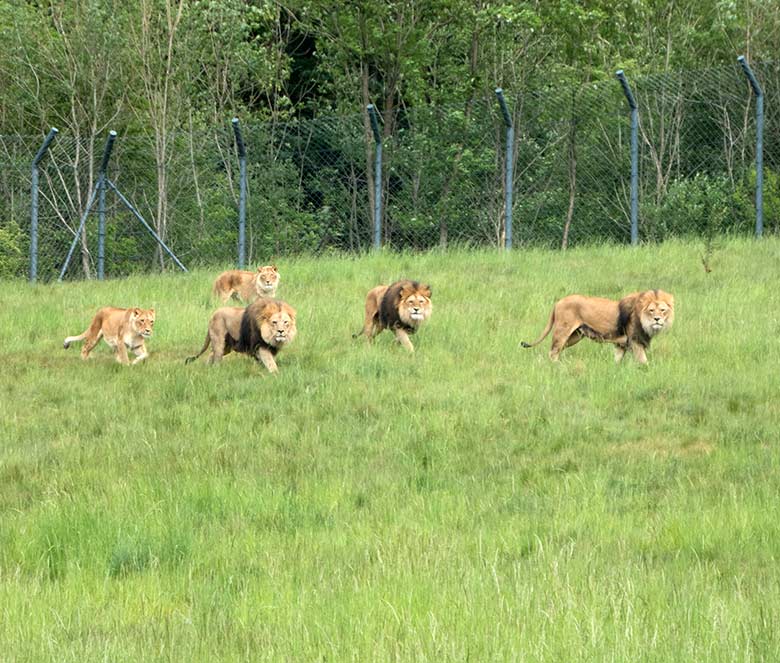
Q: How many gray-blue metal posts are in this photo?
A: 7